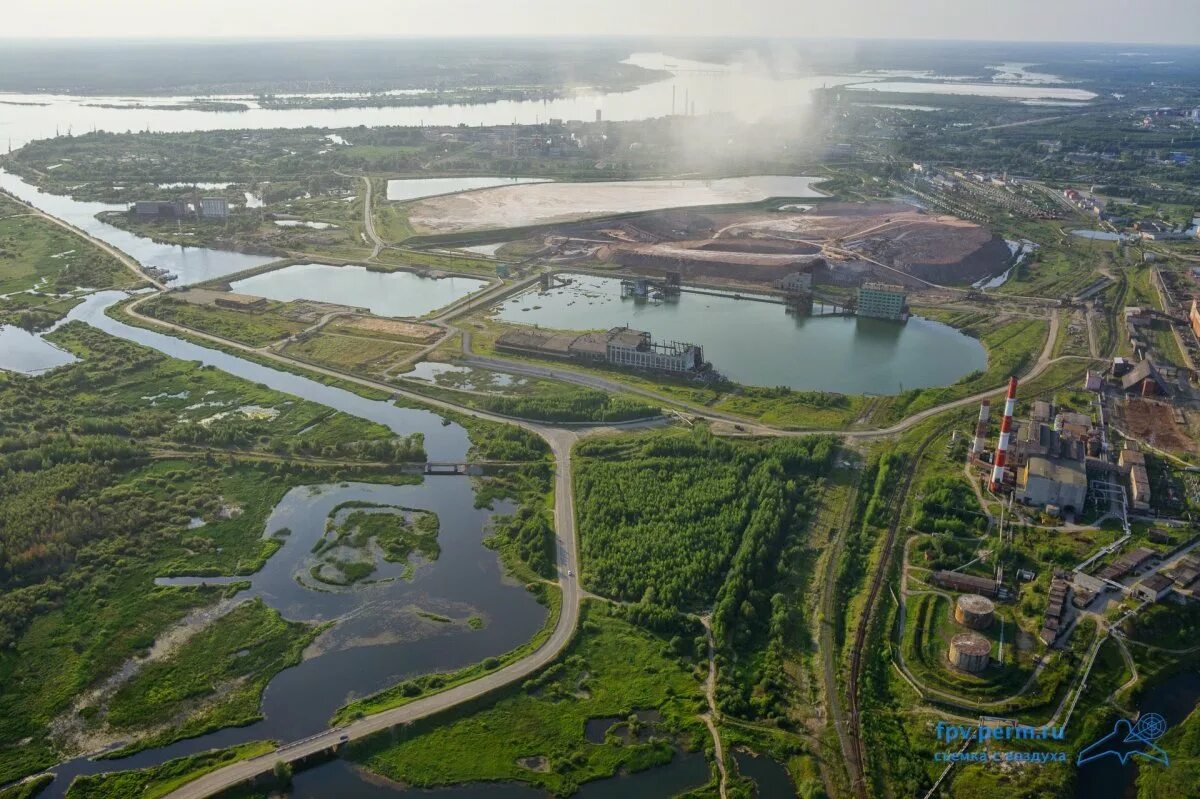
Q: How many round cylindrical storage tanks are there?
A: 2